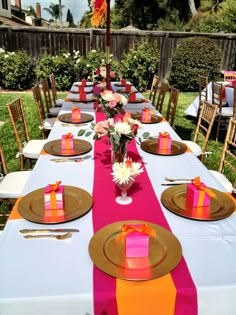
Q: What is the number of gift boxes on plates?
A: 13